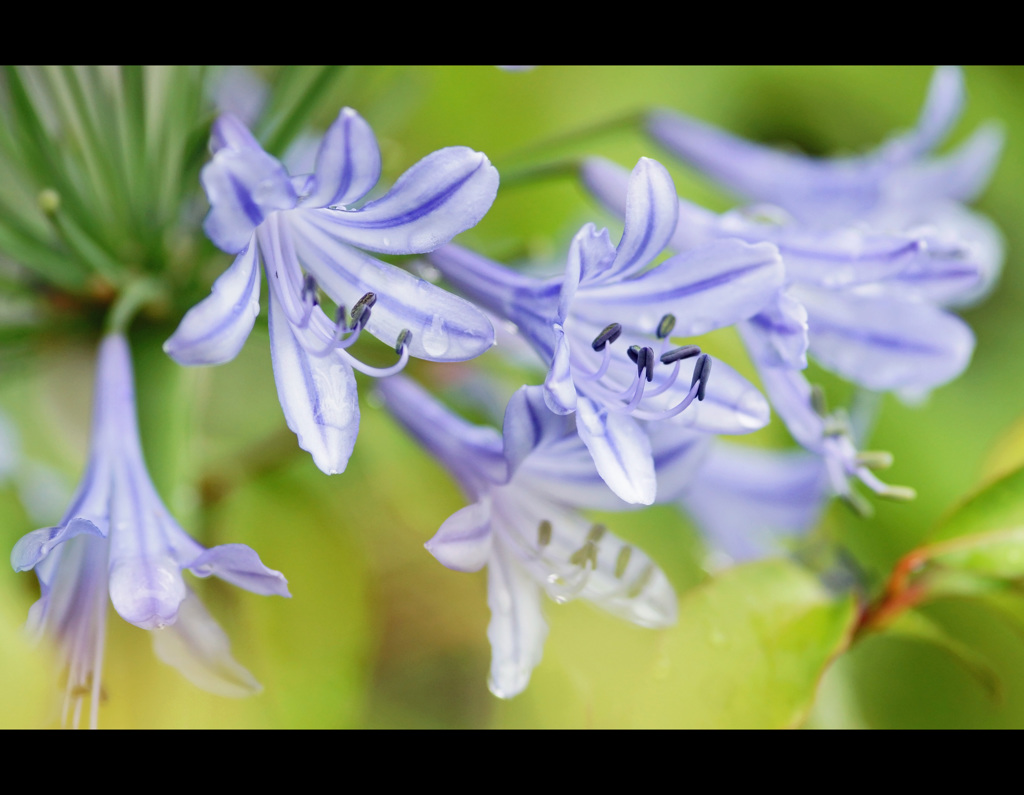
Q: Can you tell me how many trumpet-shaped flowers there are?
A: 6